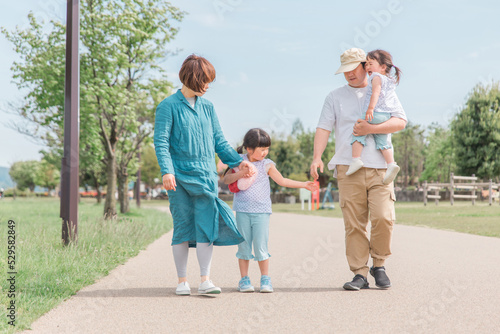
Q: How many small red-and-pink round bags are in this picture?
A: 1